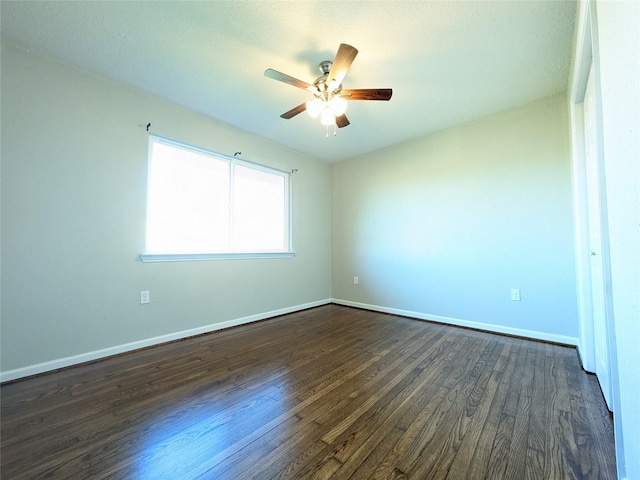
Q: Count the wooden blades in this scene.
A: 5